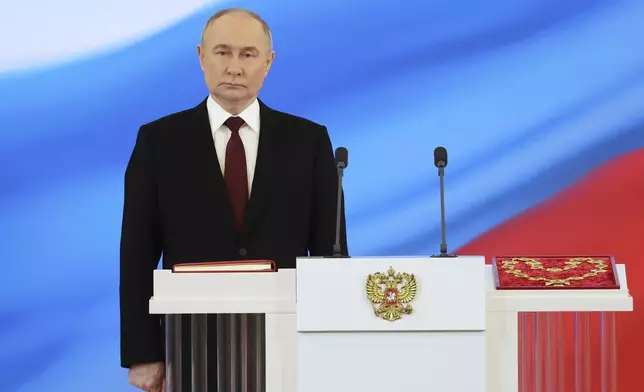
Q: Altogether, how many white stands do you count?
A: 3